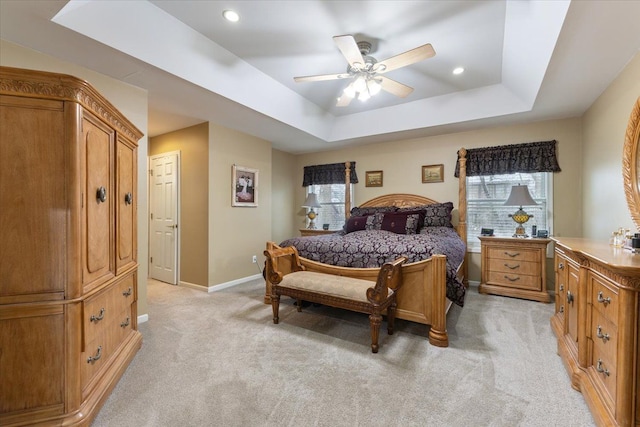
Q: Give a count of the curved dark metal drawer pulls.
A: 13